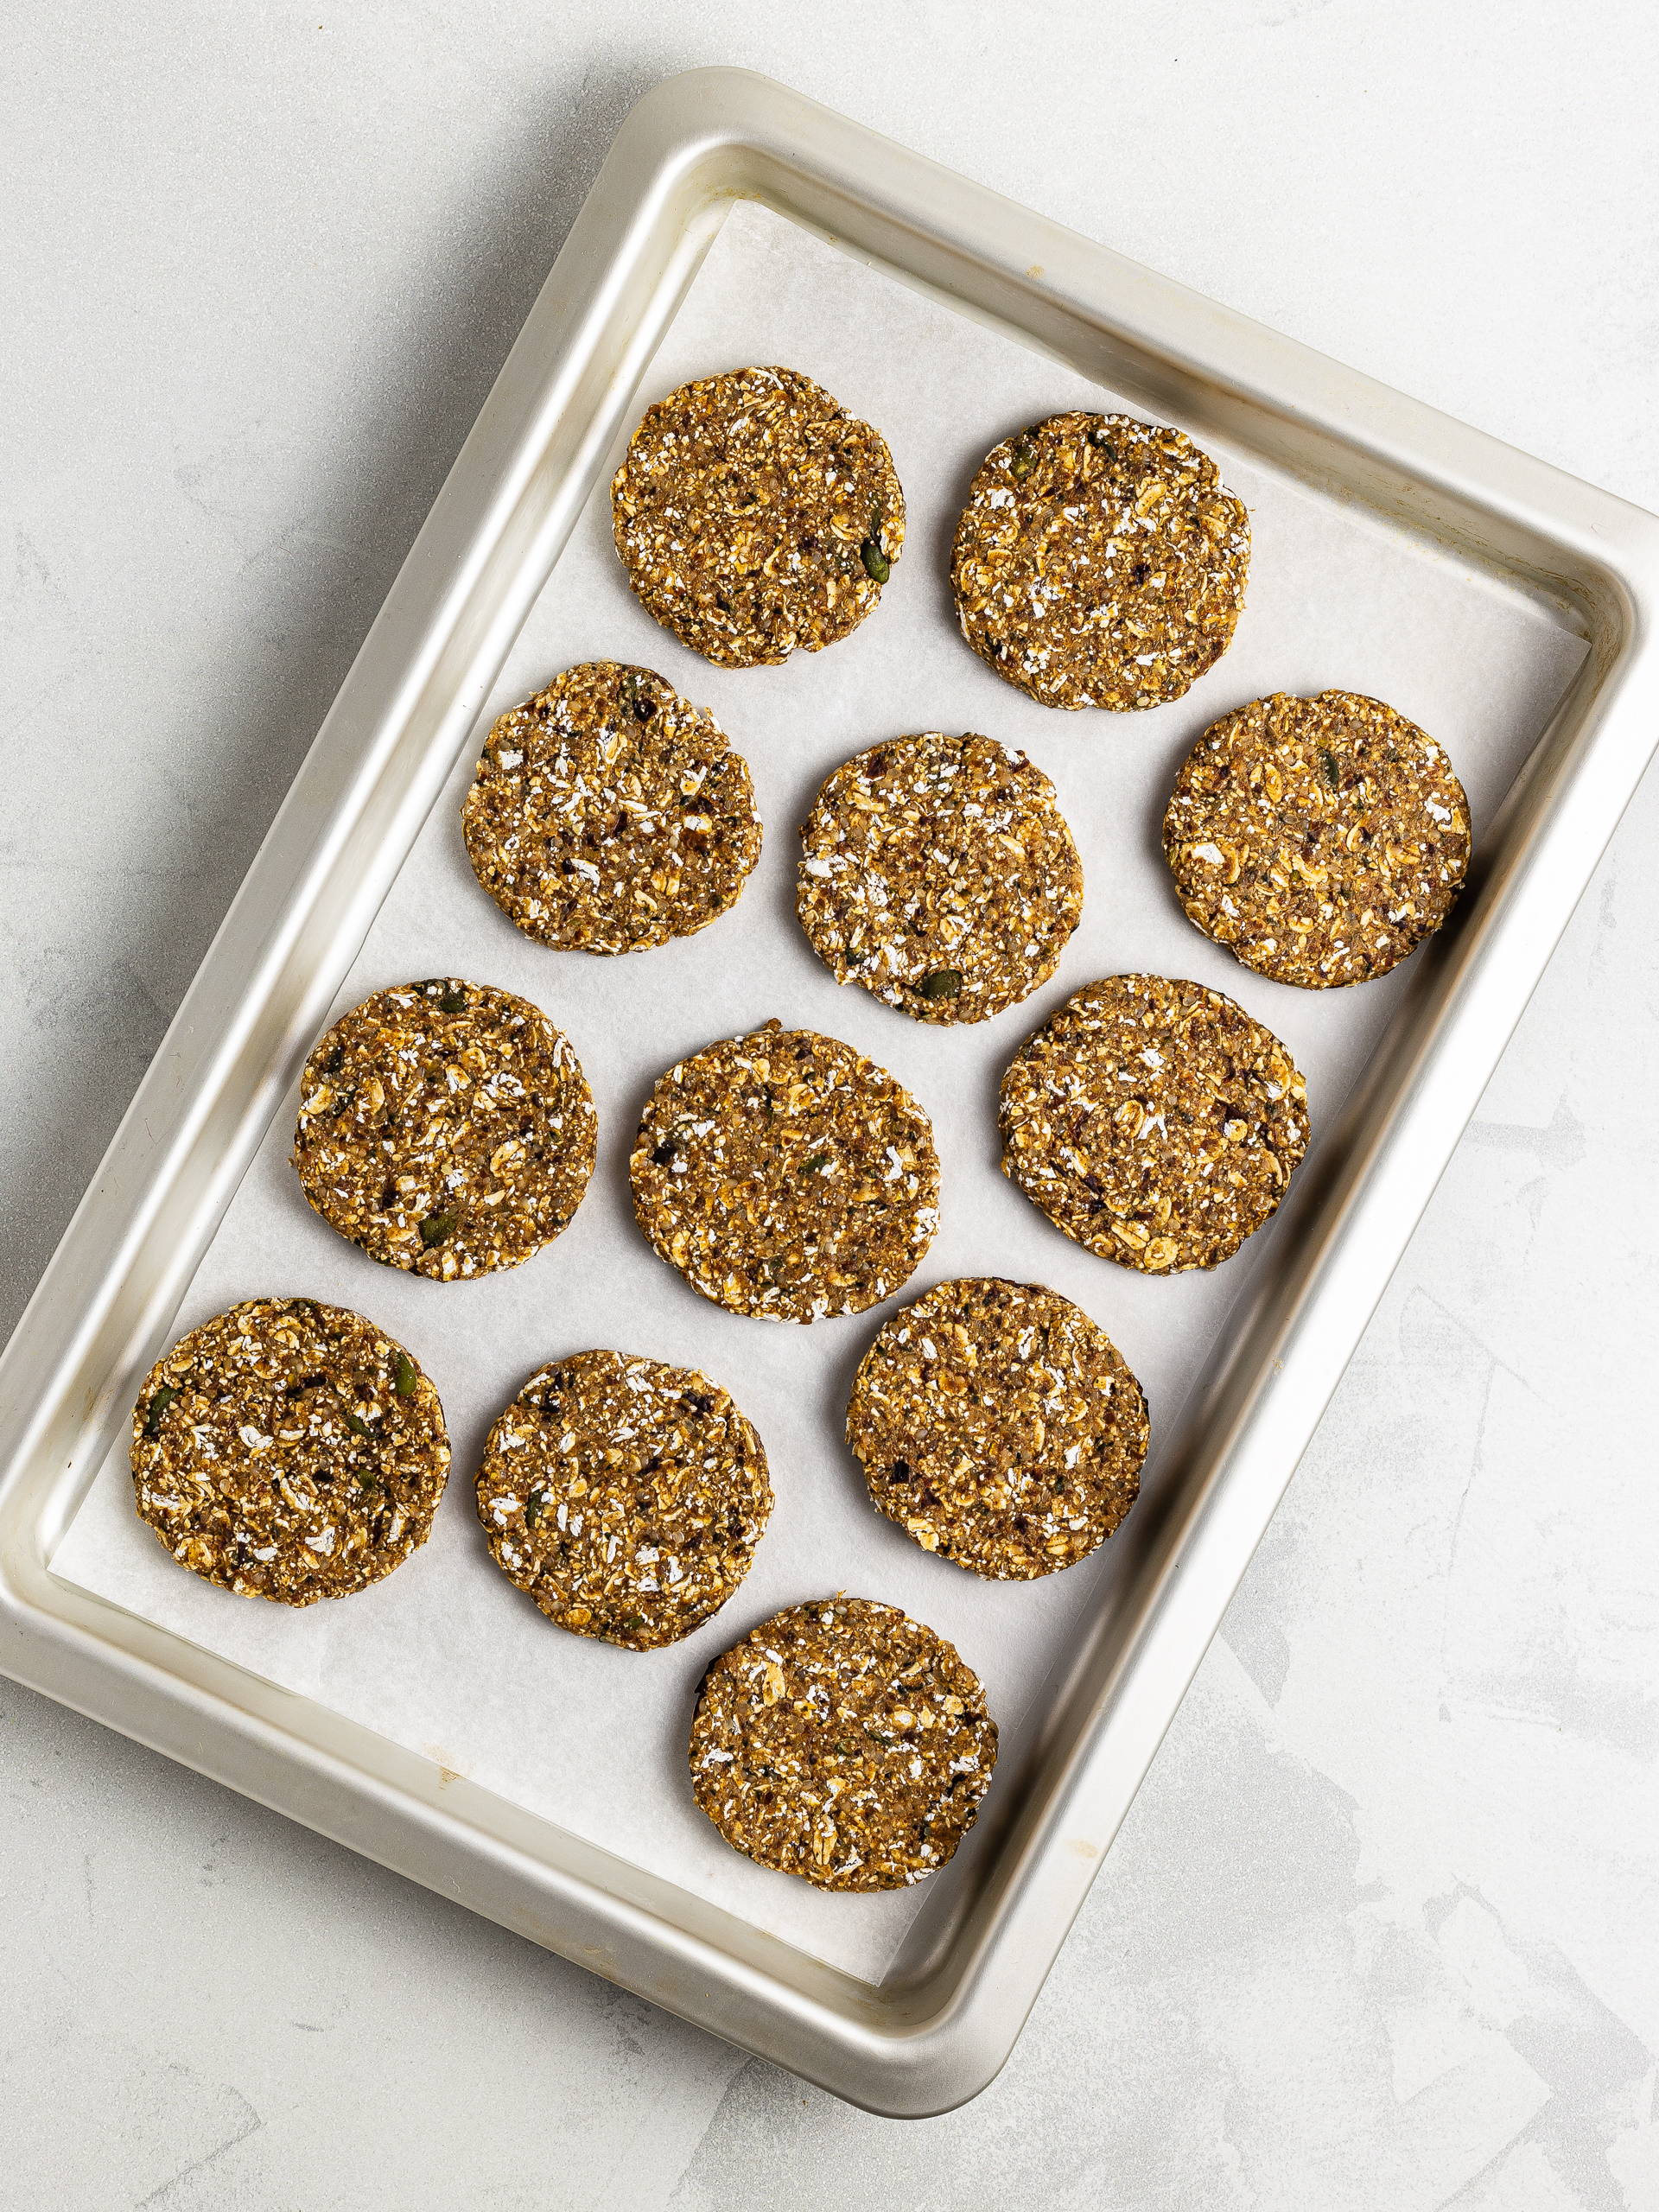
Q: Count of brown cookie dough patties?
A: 12